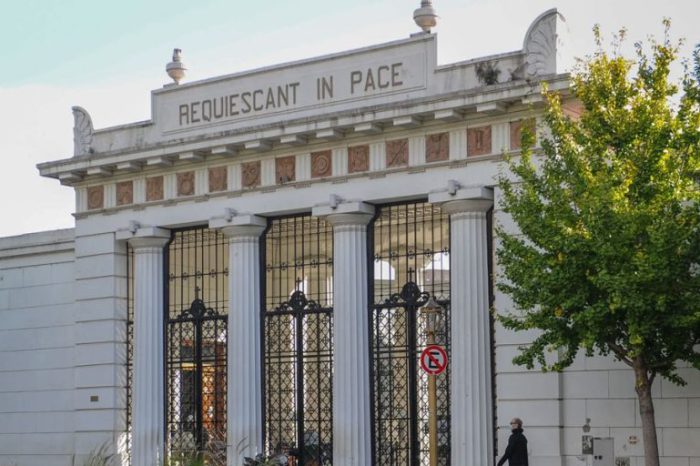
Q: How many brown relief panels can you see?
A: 13